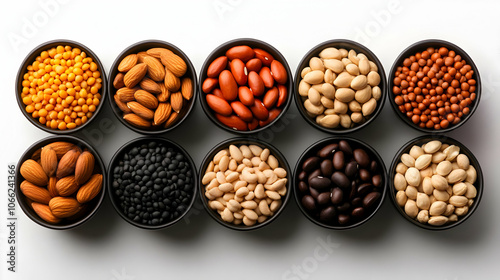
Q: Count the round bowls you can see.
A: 10